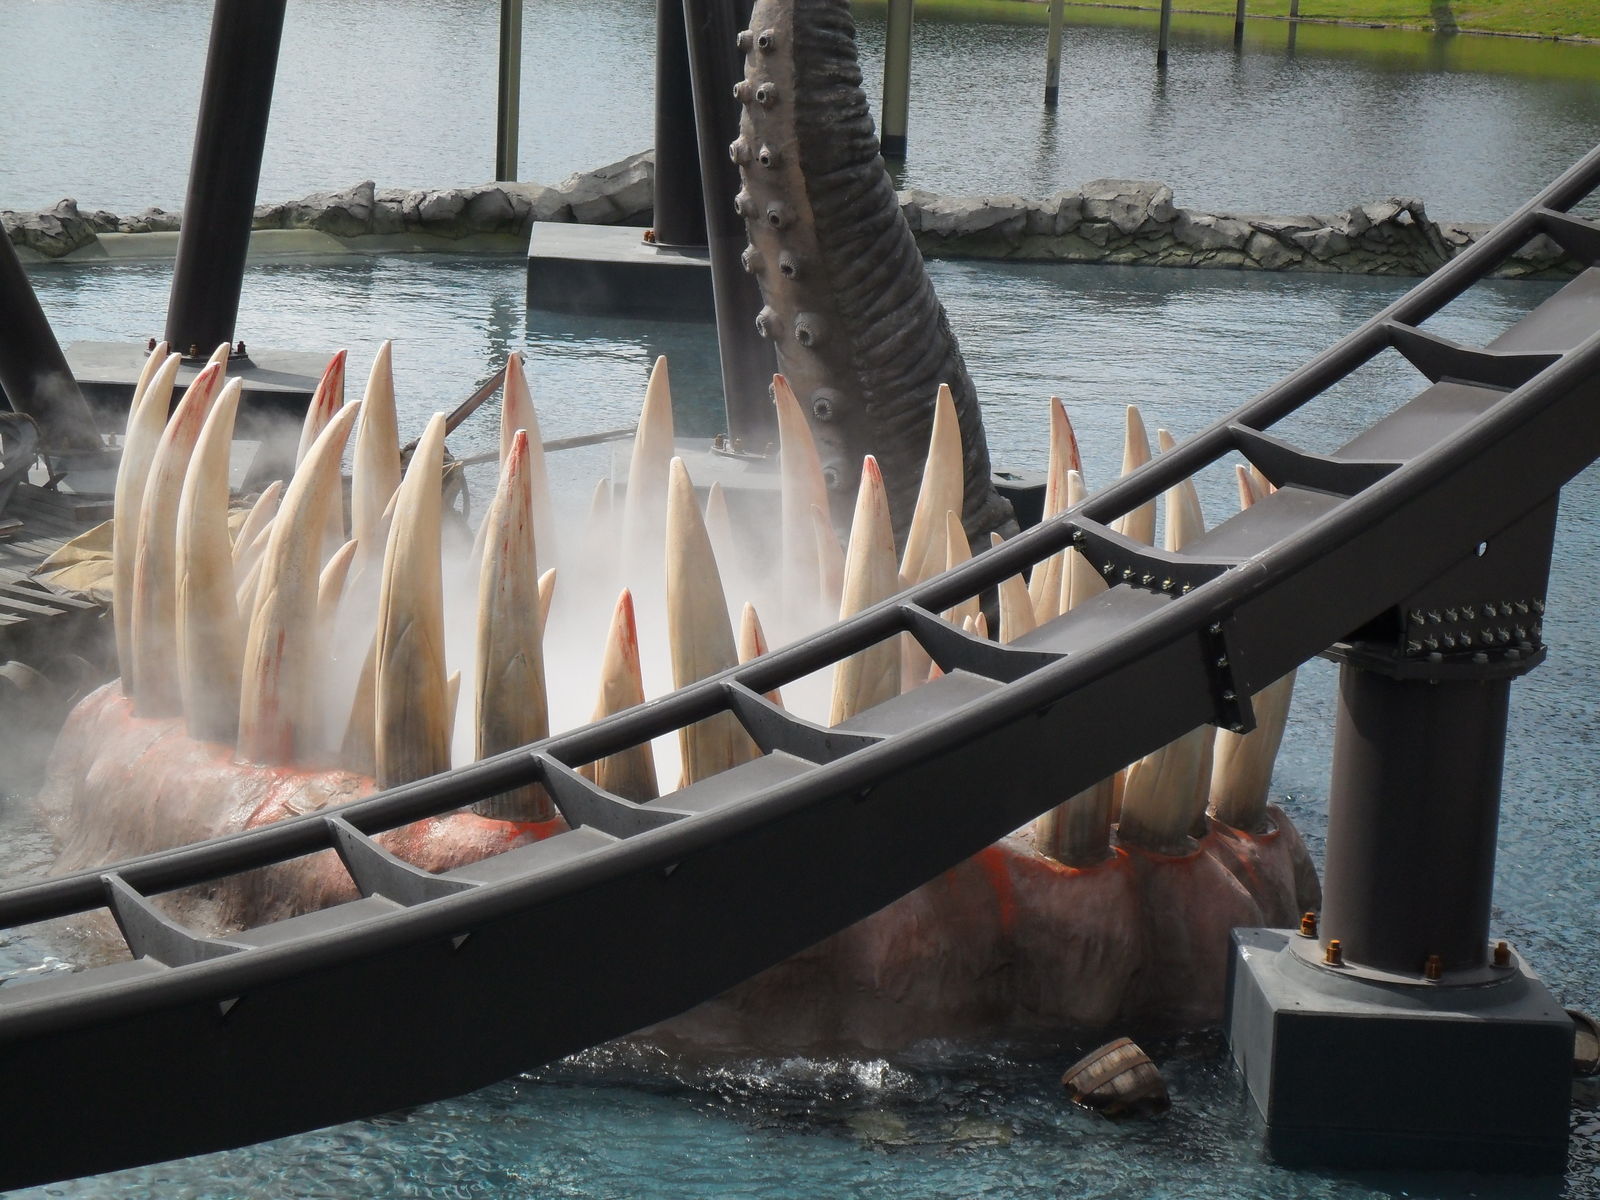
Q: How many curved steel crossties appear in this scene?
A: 9